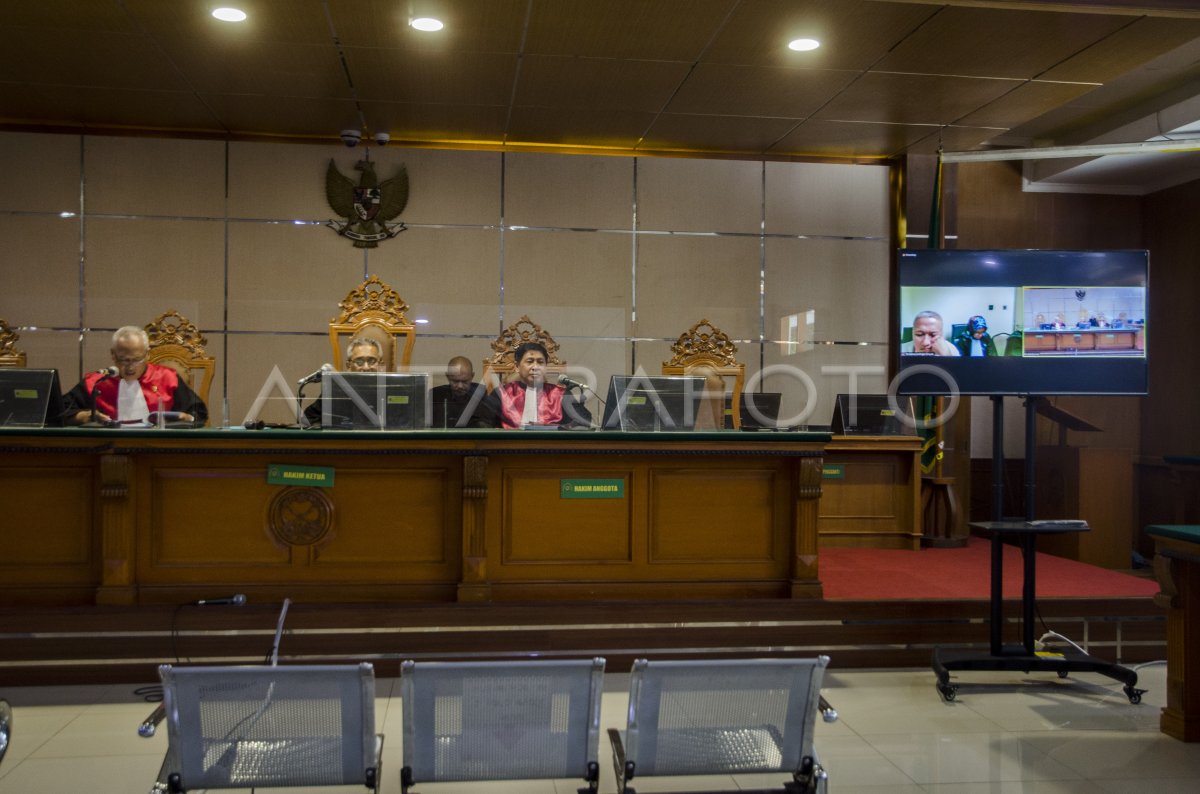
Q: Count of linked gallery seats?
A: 3